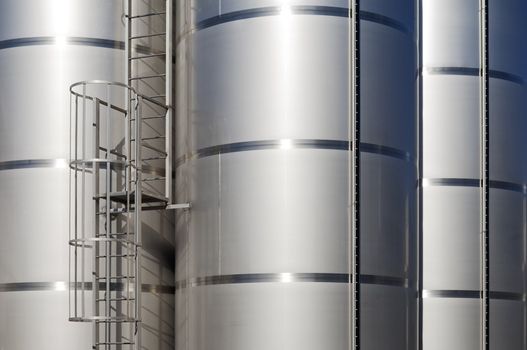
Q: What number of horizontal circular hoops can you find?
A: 4